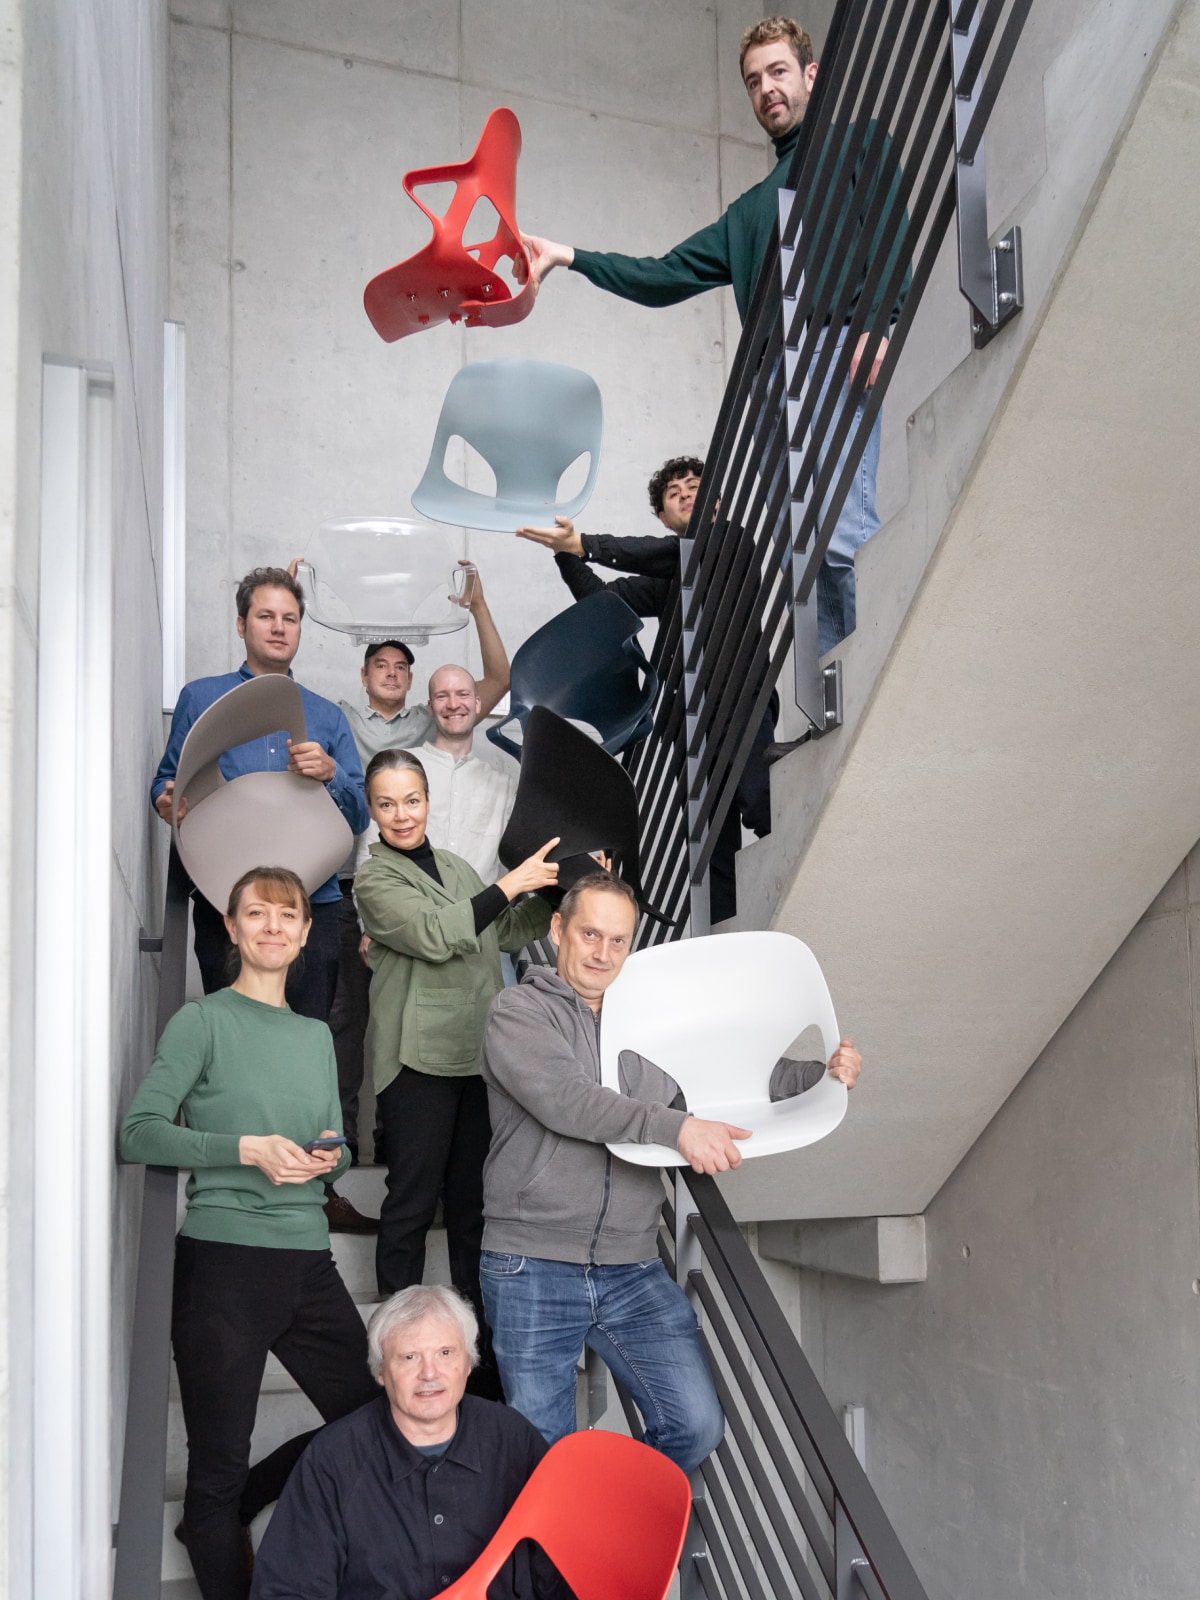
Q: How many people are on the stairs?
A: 9